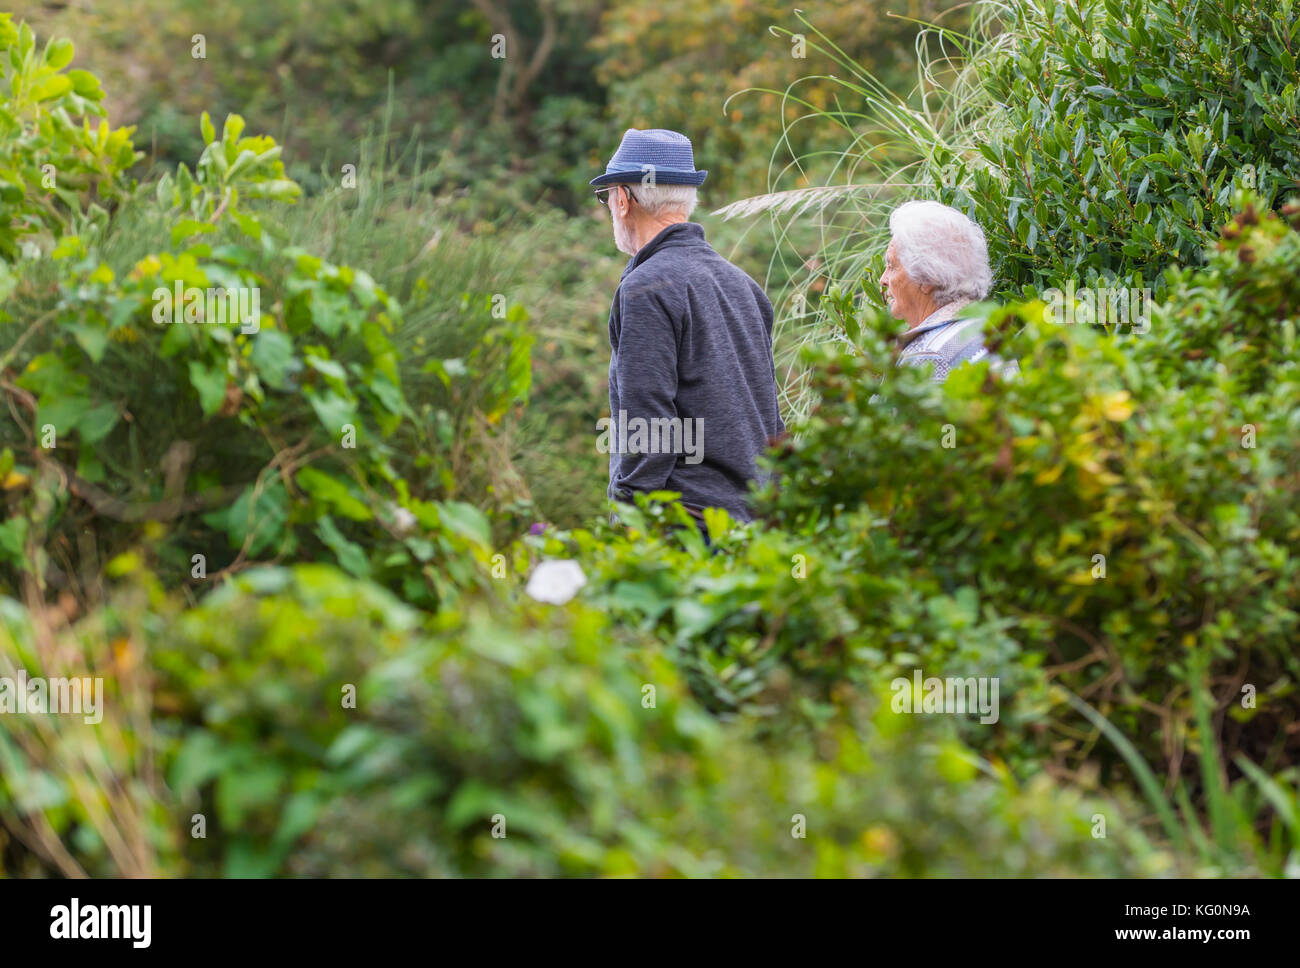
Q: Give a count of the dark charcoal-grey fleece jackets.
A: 1